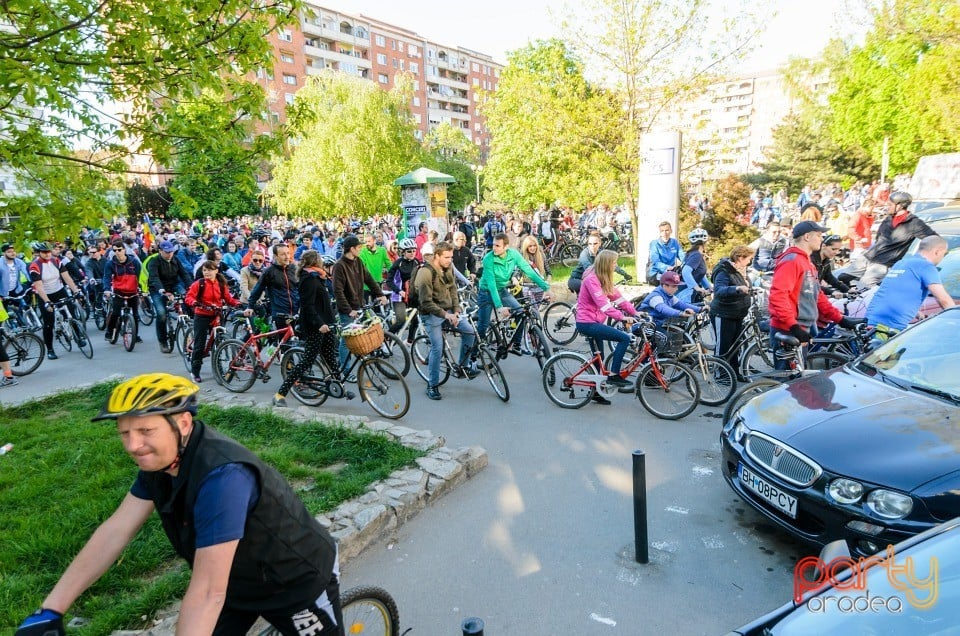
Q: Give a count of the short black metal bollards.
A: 2